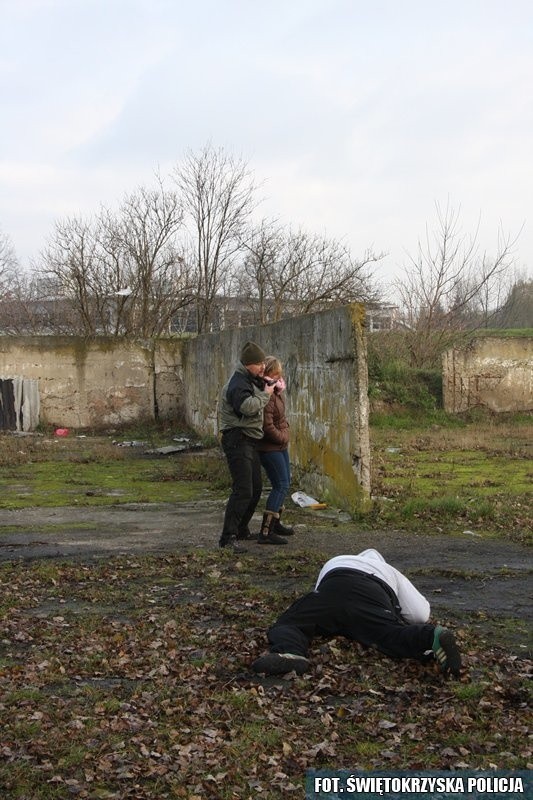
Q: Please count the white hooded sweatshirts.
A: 1